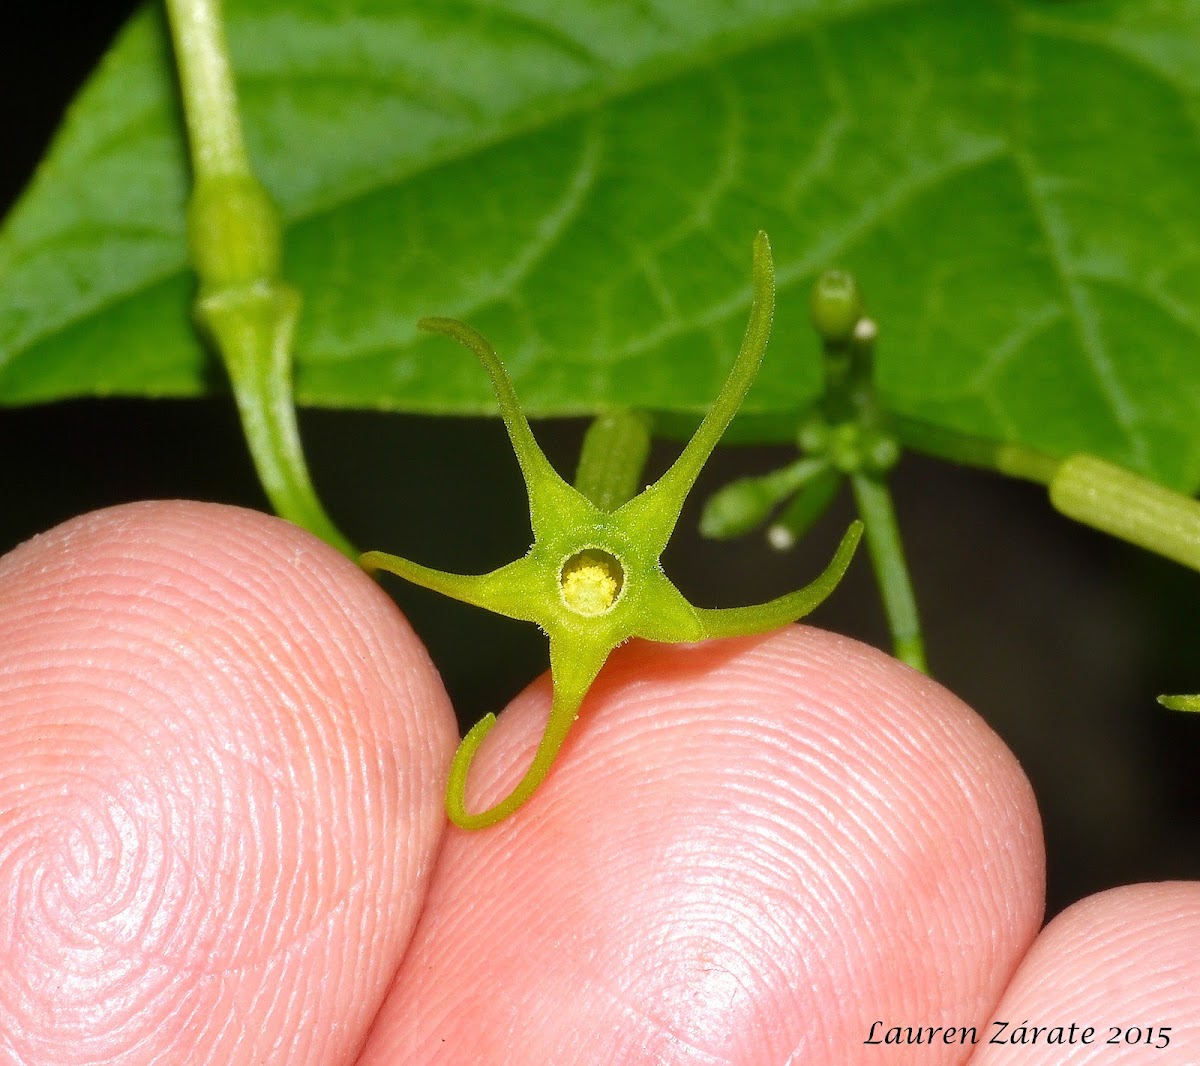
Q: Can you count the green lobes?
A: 5